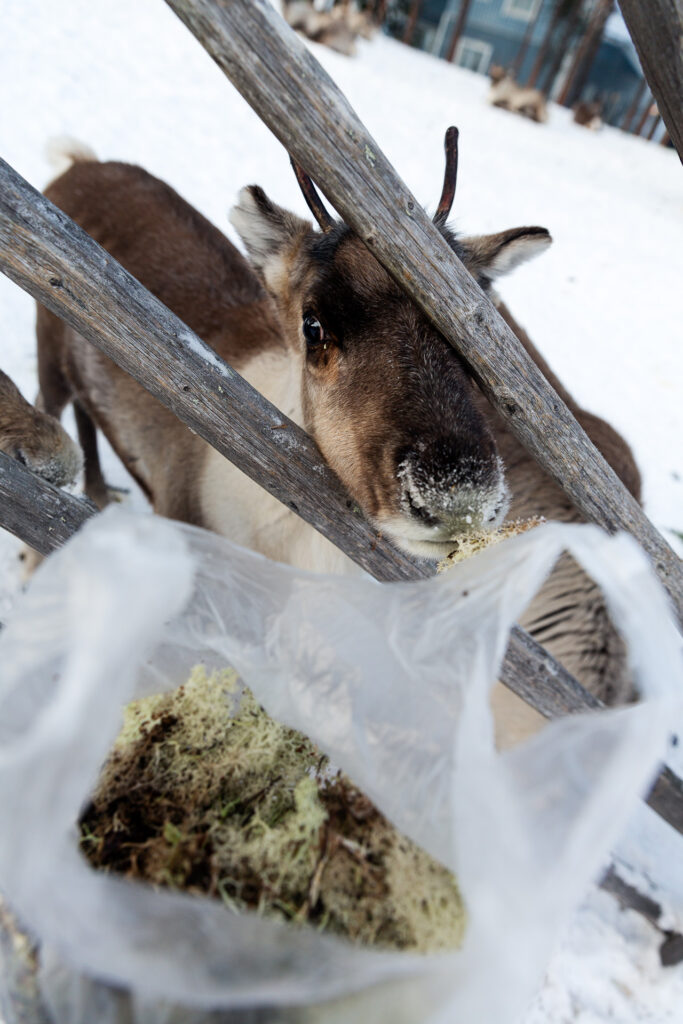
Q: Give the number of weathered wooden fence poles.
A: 4